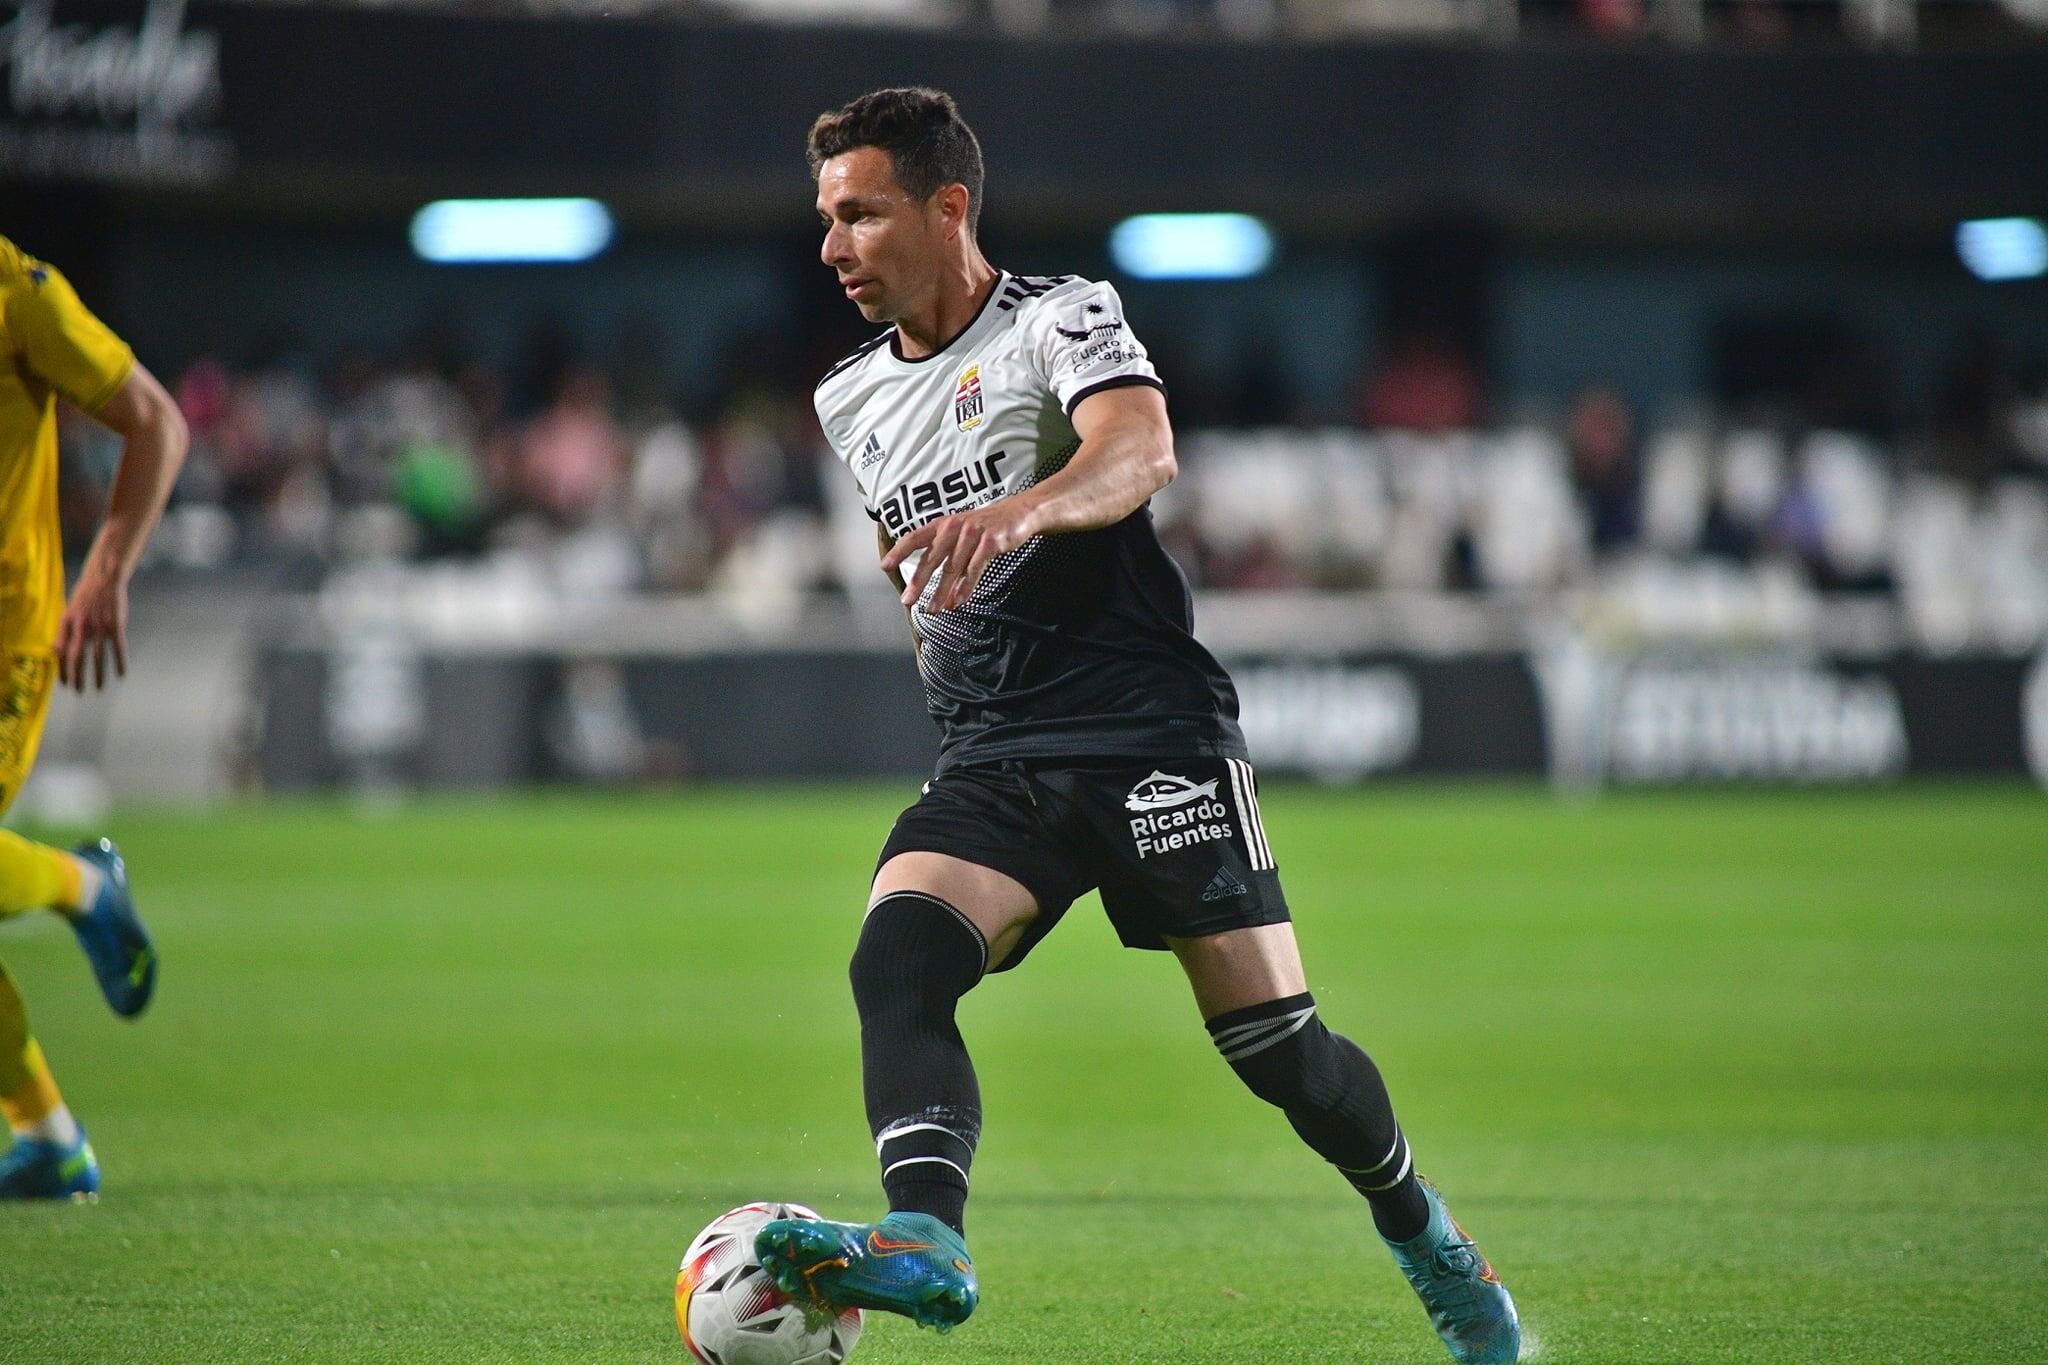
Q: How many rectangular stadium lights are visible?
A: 3